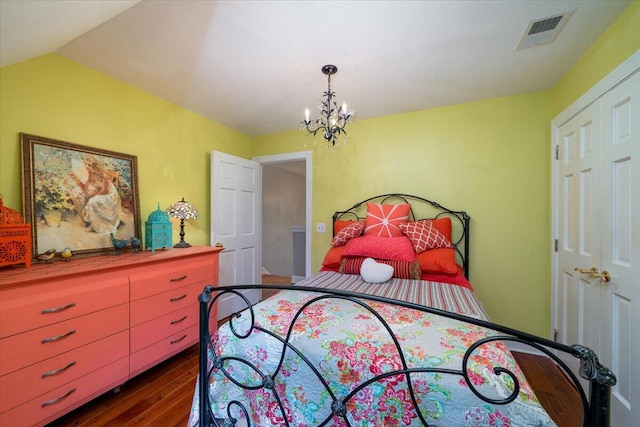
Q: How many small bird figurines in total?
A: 4